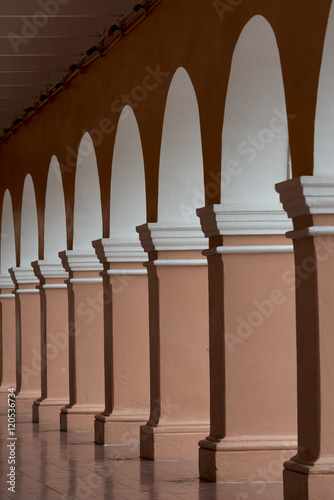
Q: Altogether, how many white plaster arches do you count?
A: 8